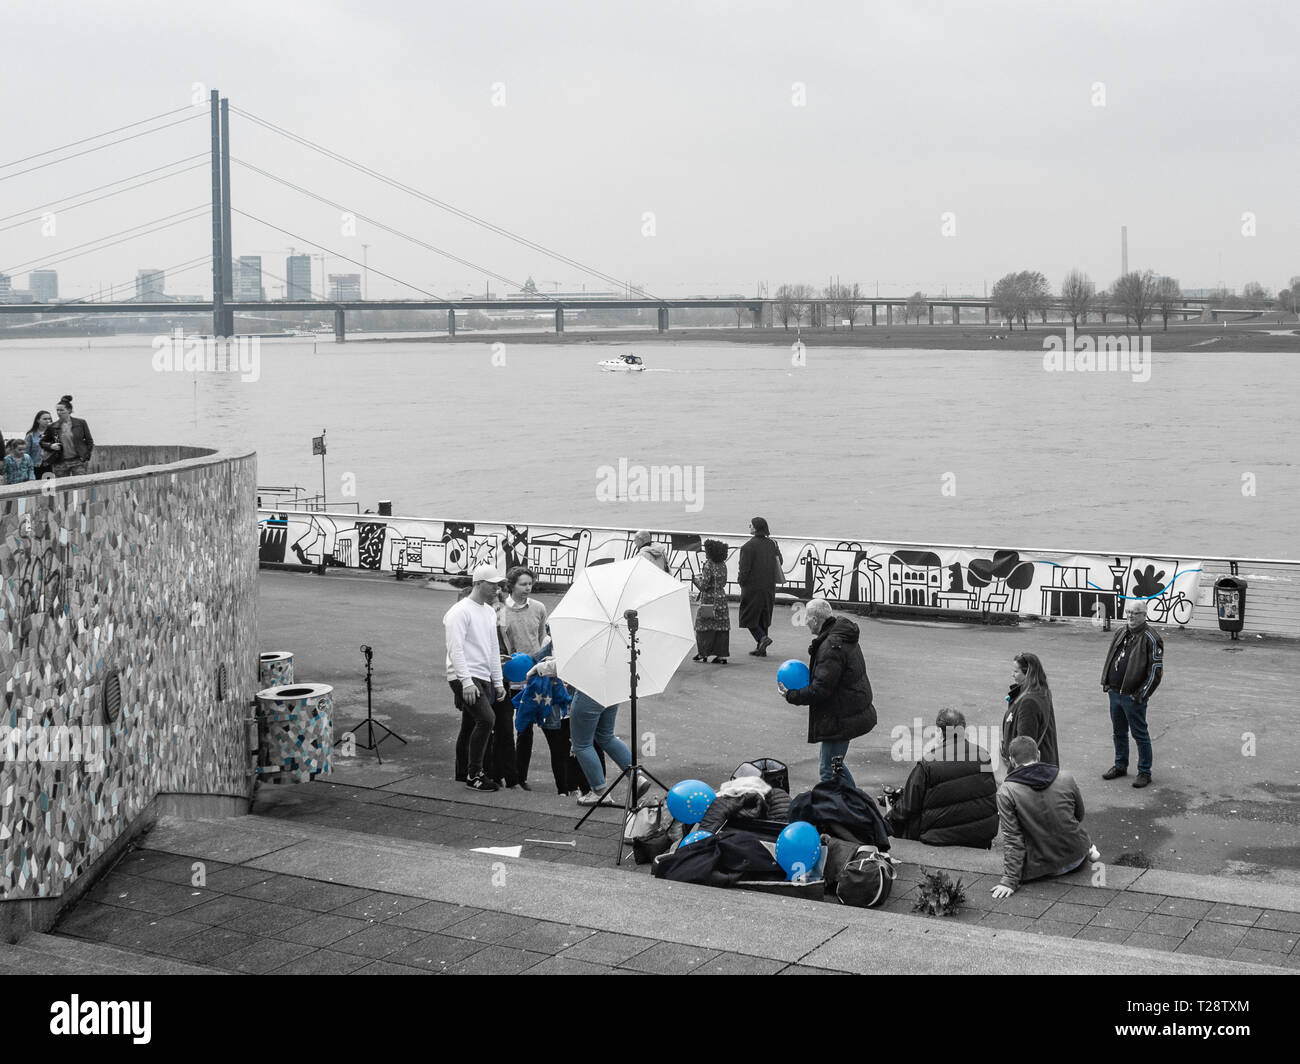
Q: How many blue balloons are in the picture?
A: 5